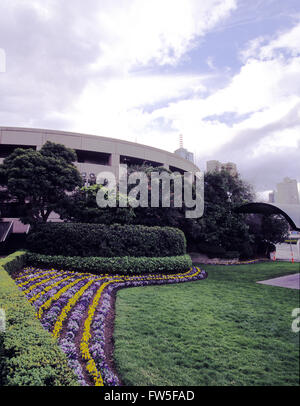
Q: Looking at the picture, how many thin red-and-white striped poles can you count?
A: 1